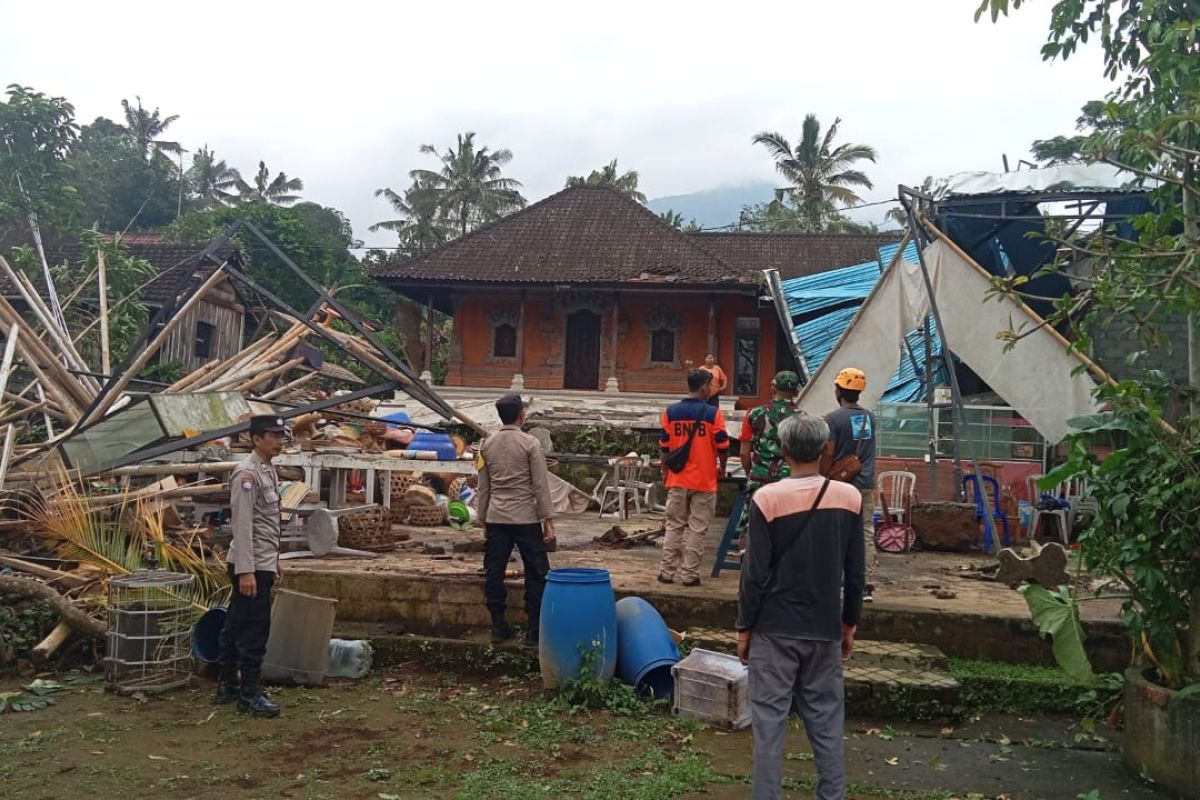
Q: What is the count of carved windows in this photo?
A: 2